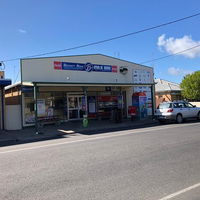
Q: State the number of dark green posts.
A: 3